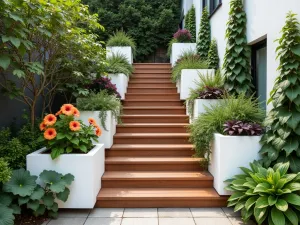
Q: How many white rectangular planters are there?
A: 8